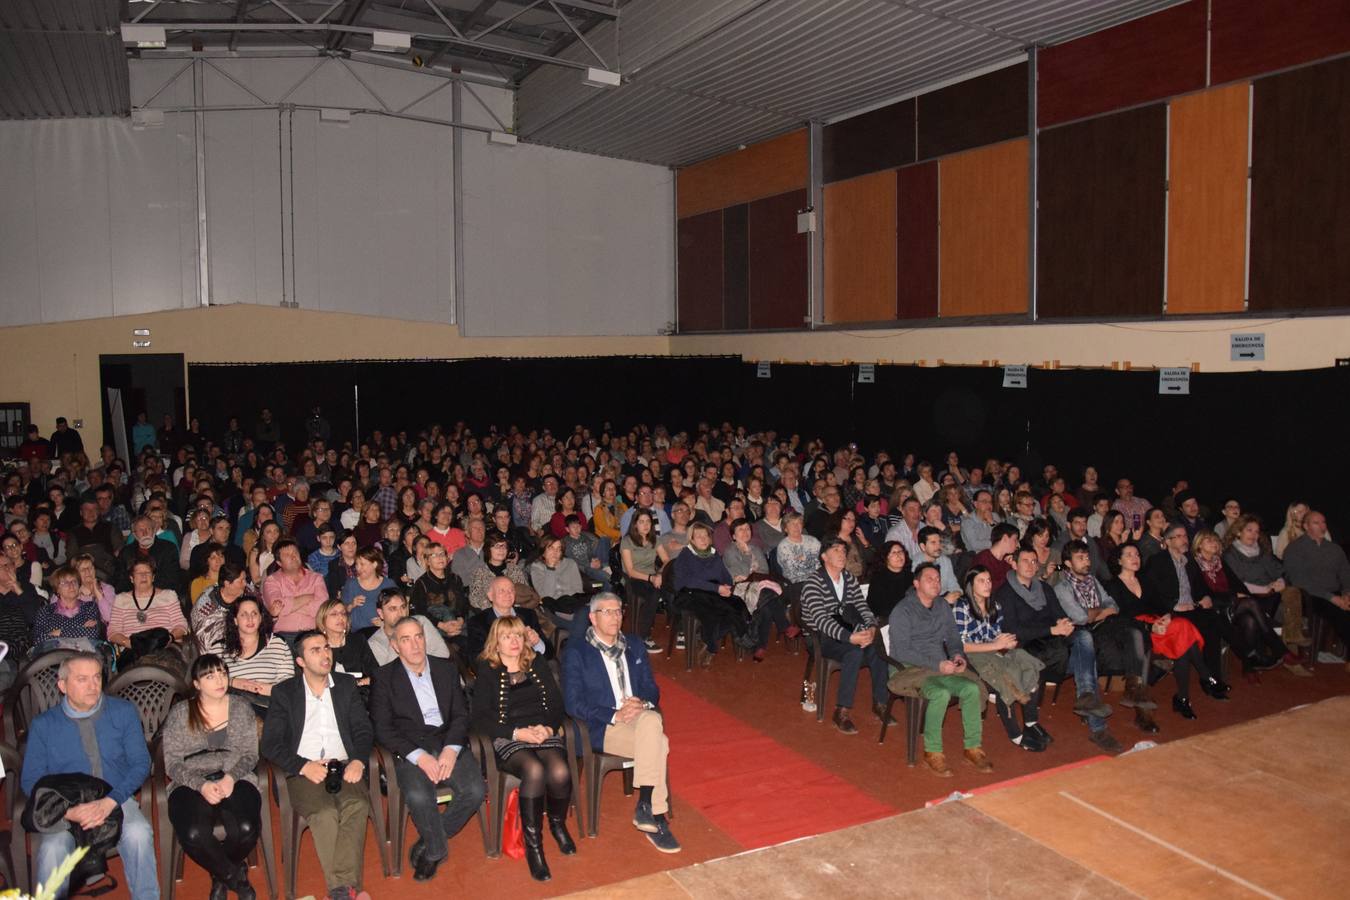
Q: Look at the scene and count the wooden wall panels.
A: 14